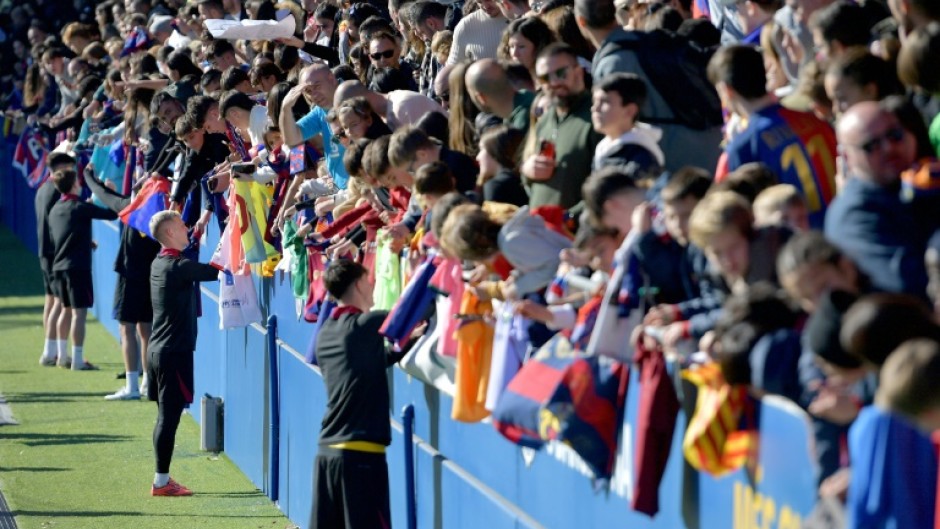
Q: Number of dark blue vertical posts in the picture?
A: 2